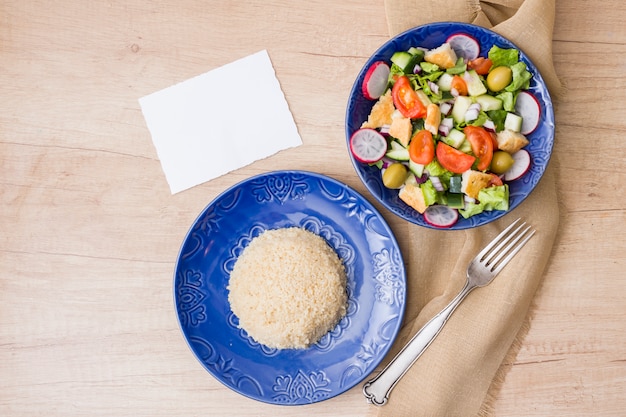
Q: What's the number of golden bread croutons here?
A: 7